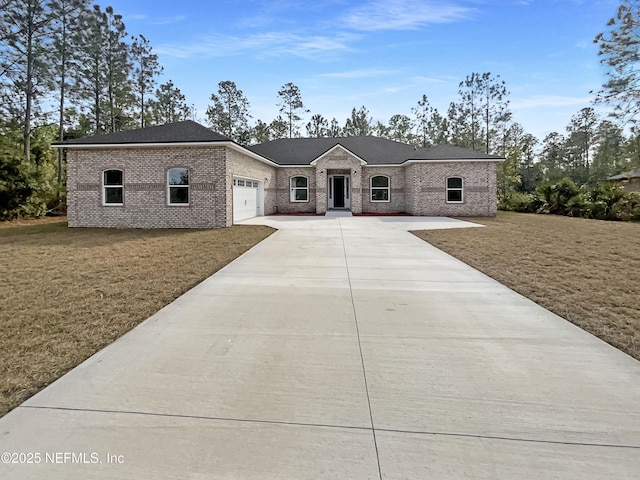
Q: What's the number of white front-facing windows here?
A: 5